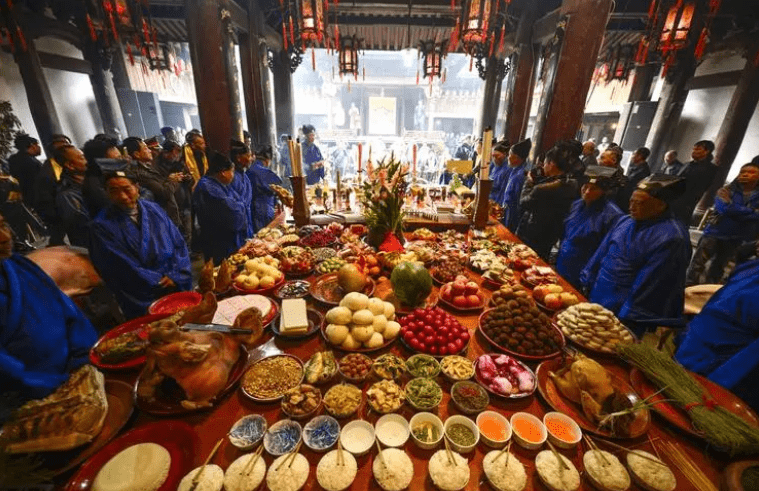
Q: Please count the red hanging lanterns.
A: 8